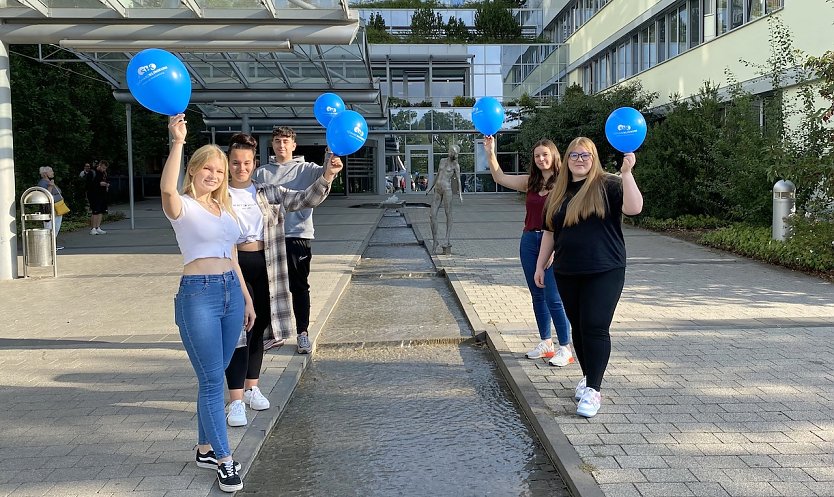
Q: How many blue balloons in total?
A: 5